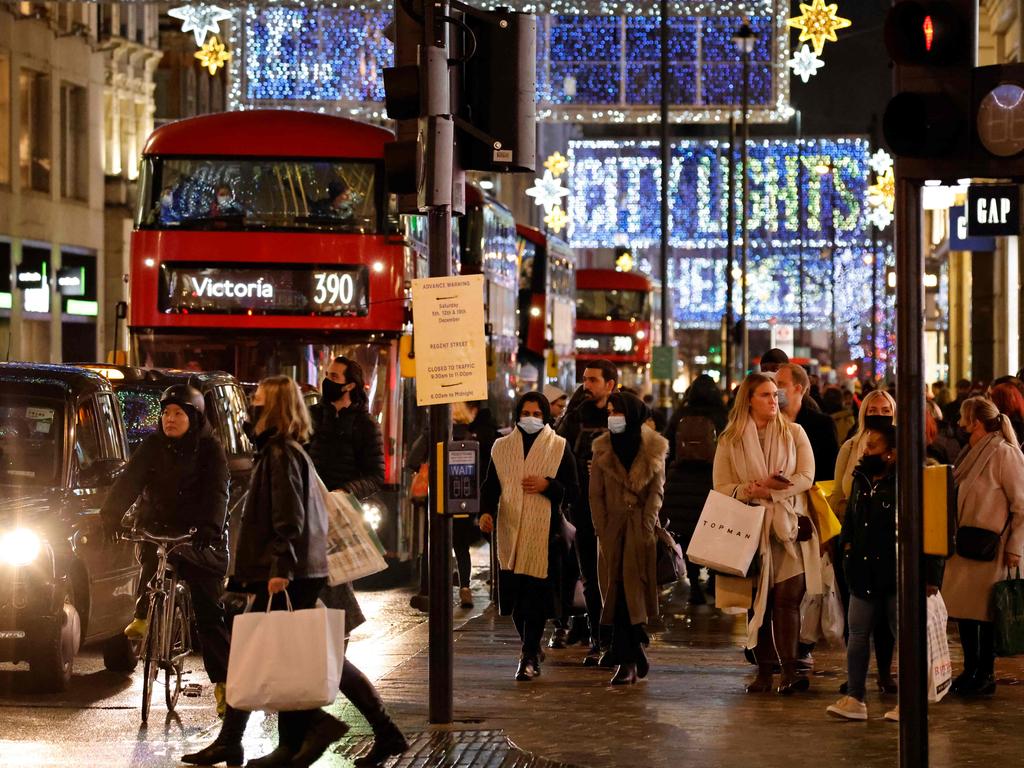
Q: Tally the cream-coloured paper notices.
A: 1